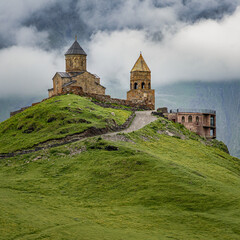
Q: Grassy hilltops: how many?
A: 1